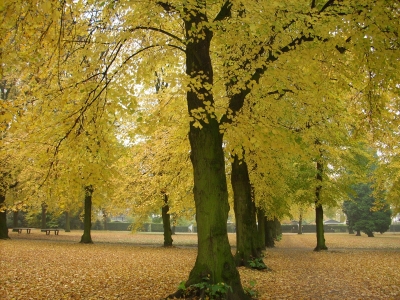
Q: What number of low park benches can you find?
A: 2